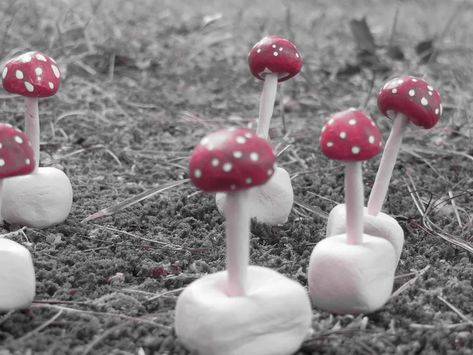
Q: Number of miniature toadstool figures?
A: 6